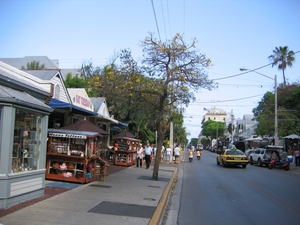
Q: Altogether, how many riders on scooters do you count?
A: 2